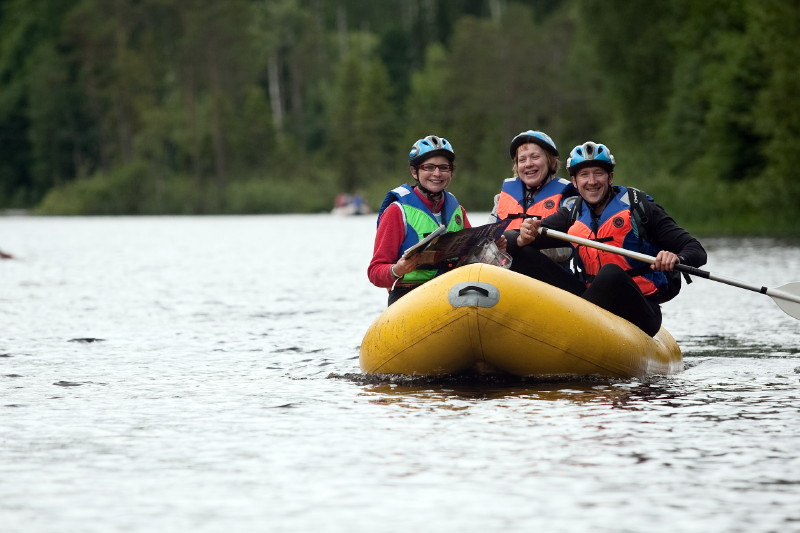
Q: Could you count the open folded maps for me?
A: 1